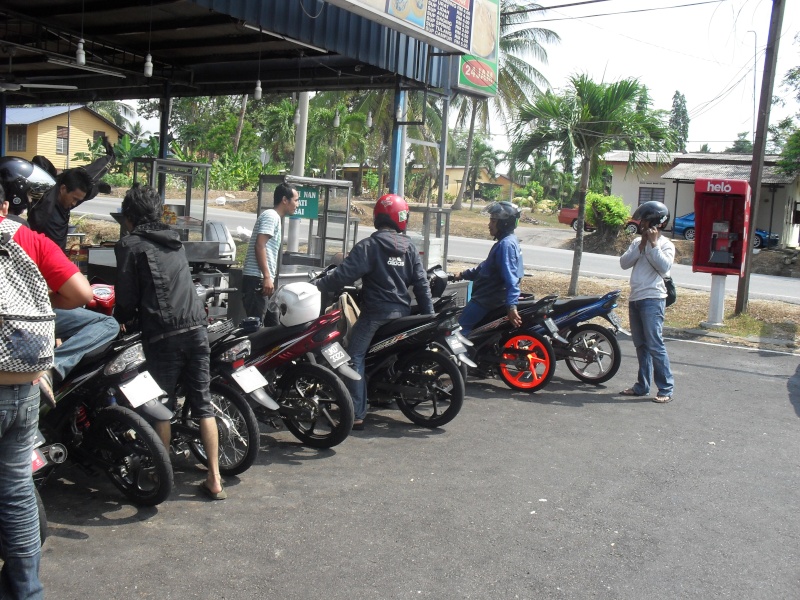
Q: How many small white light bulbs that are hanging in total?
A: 7